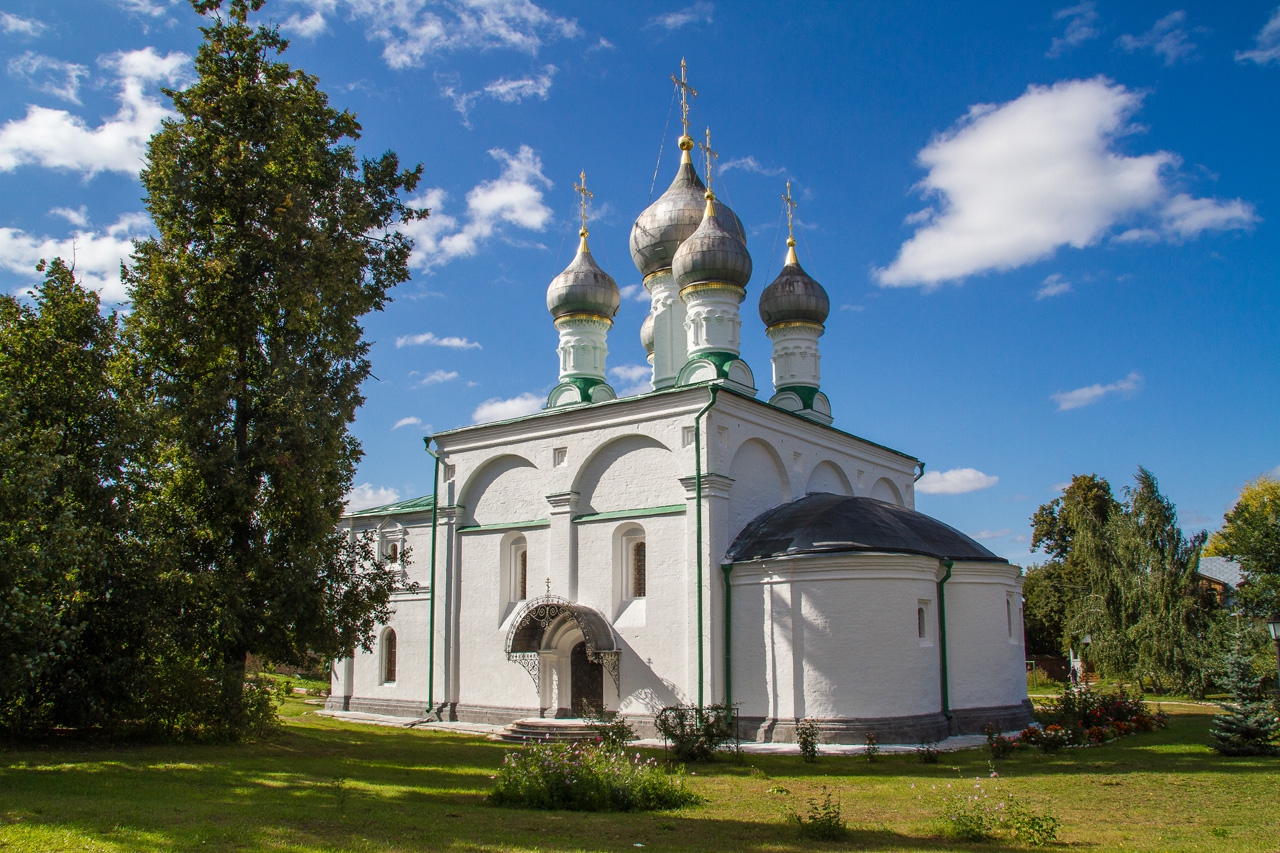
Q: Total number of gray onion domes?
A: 5